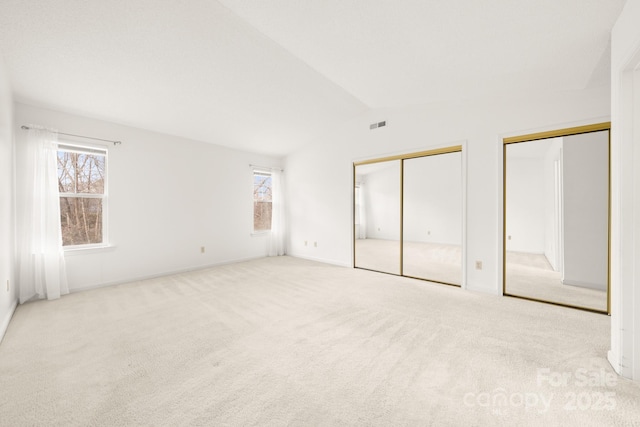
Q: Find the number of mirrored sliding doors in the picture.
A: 3